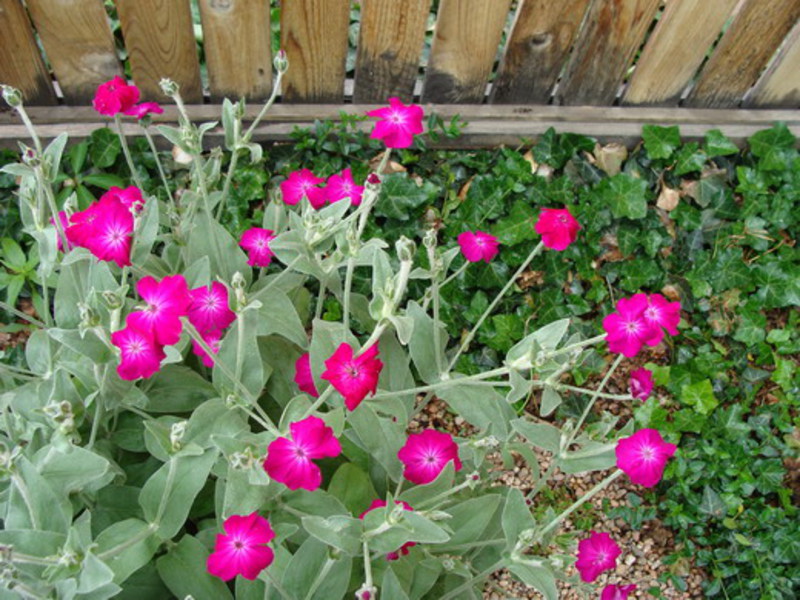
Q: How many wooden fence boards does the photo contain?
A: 12